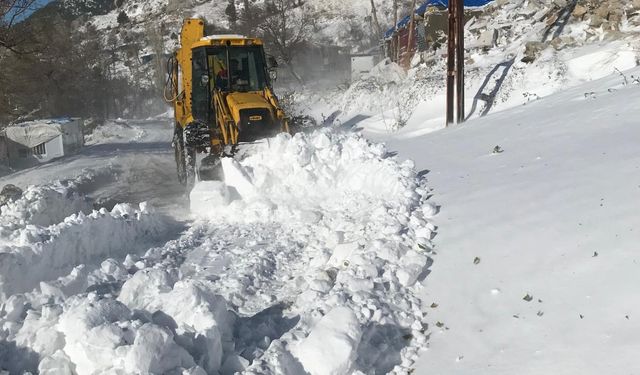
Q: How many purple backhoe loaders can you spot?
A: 0